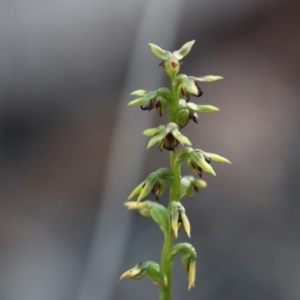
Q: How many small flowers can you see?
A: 12